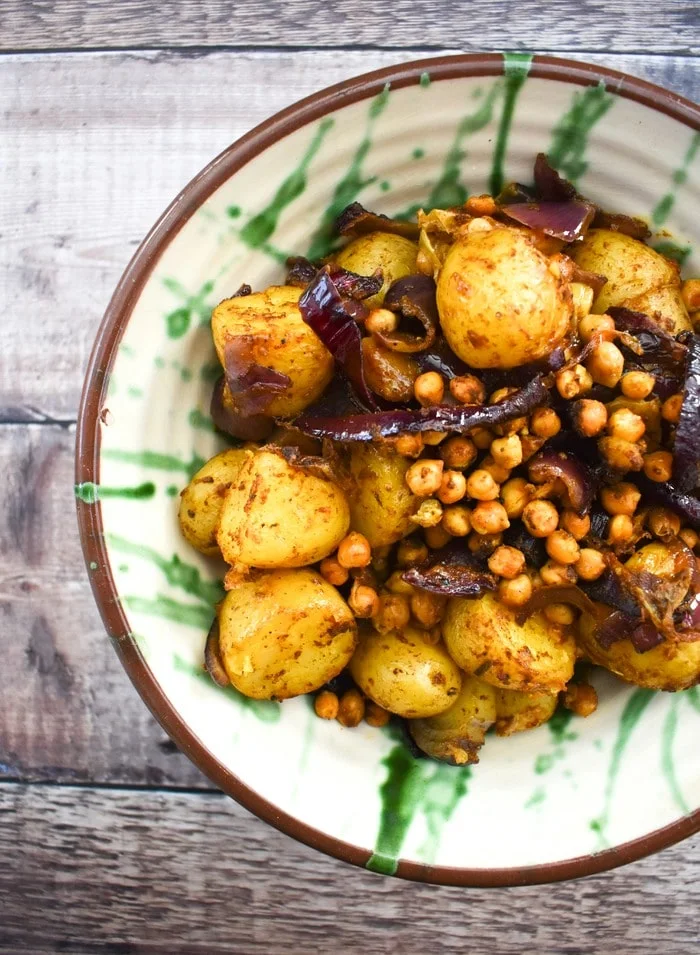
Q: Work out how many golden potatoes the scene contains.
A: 13